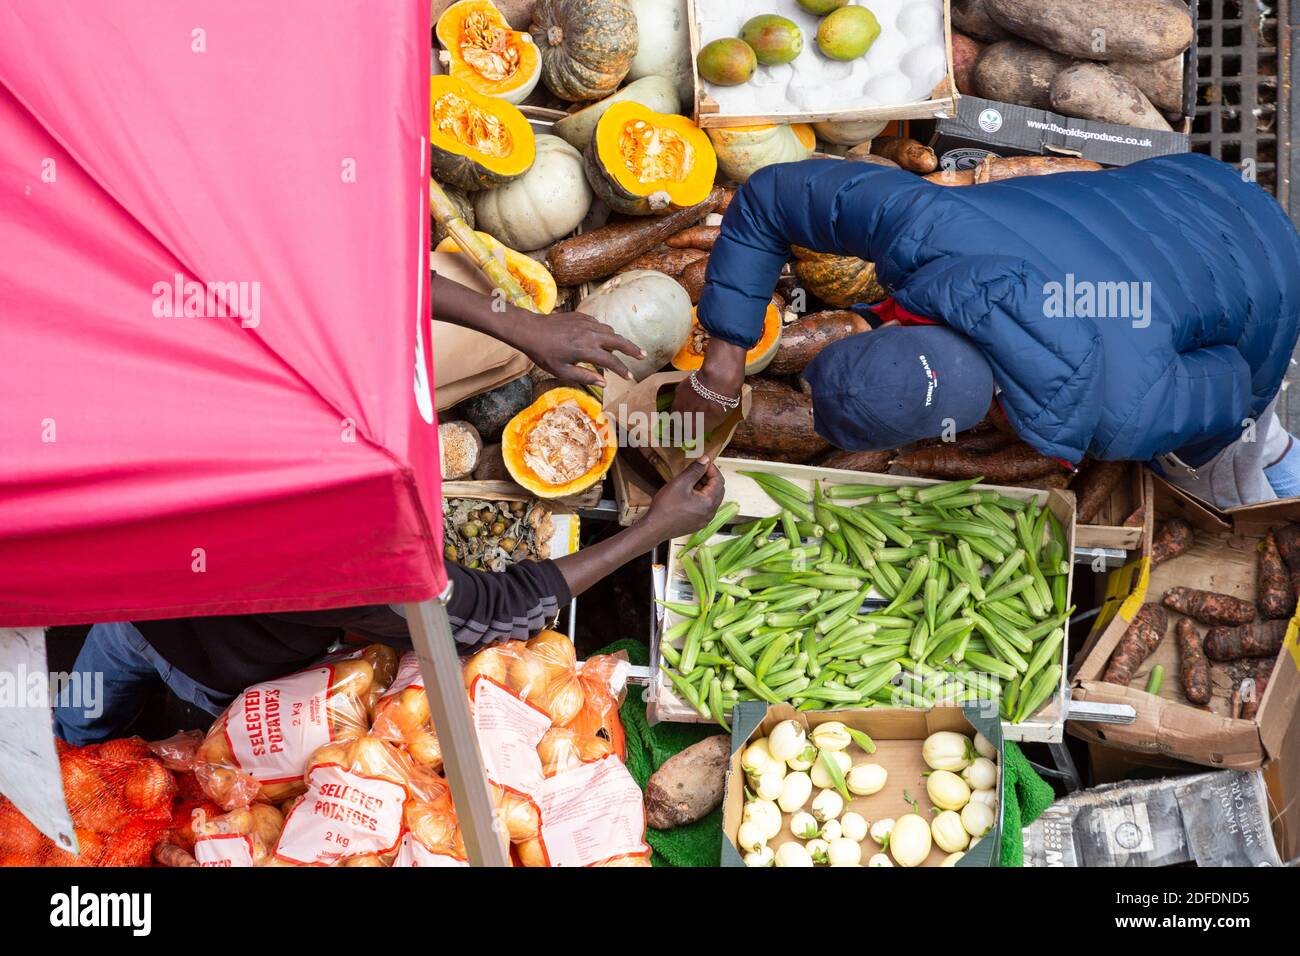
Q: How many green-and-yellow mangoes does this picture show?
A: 4